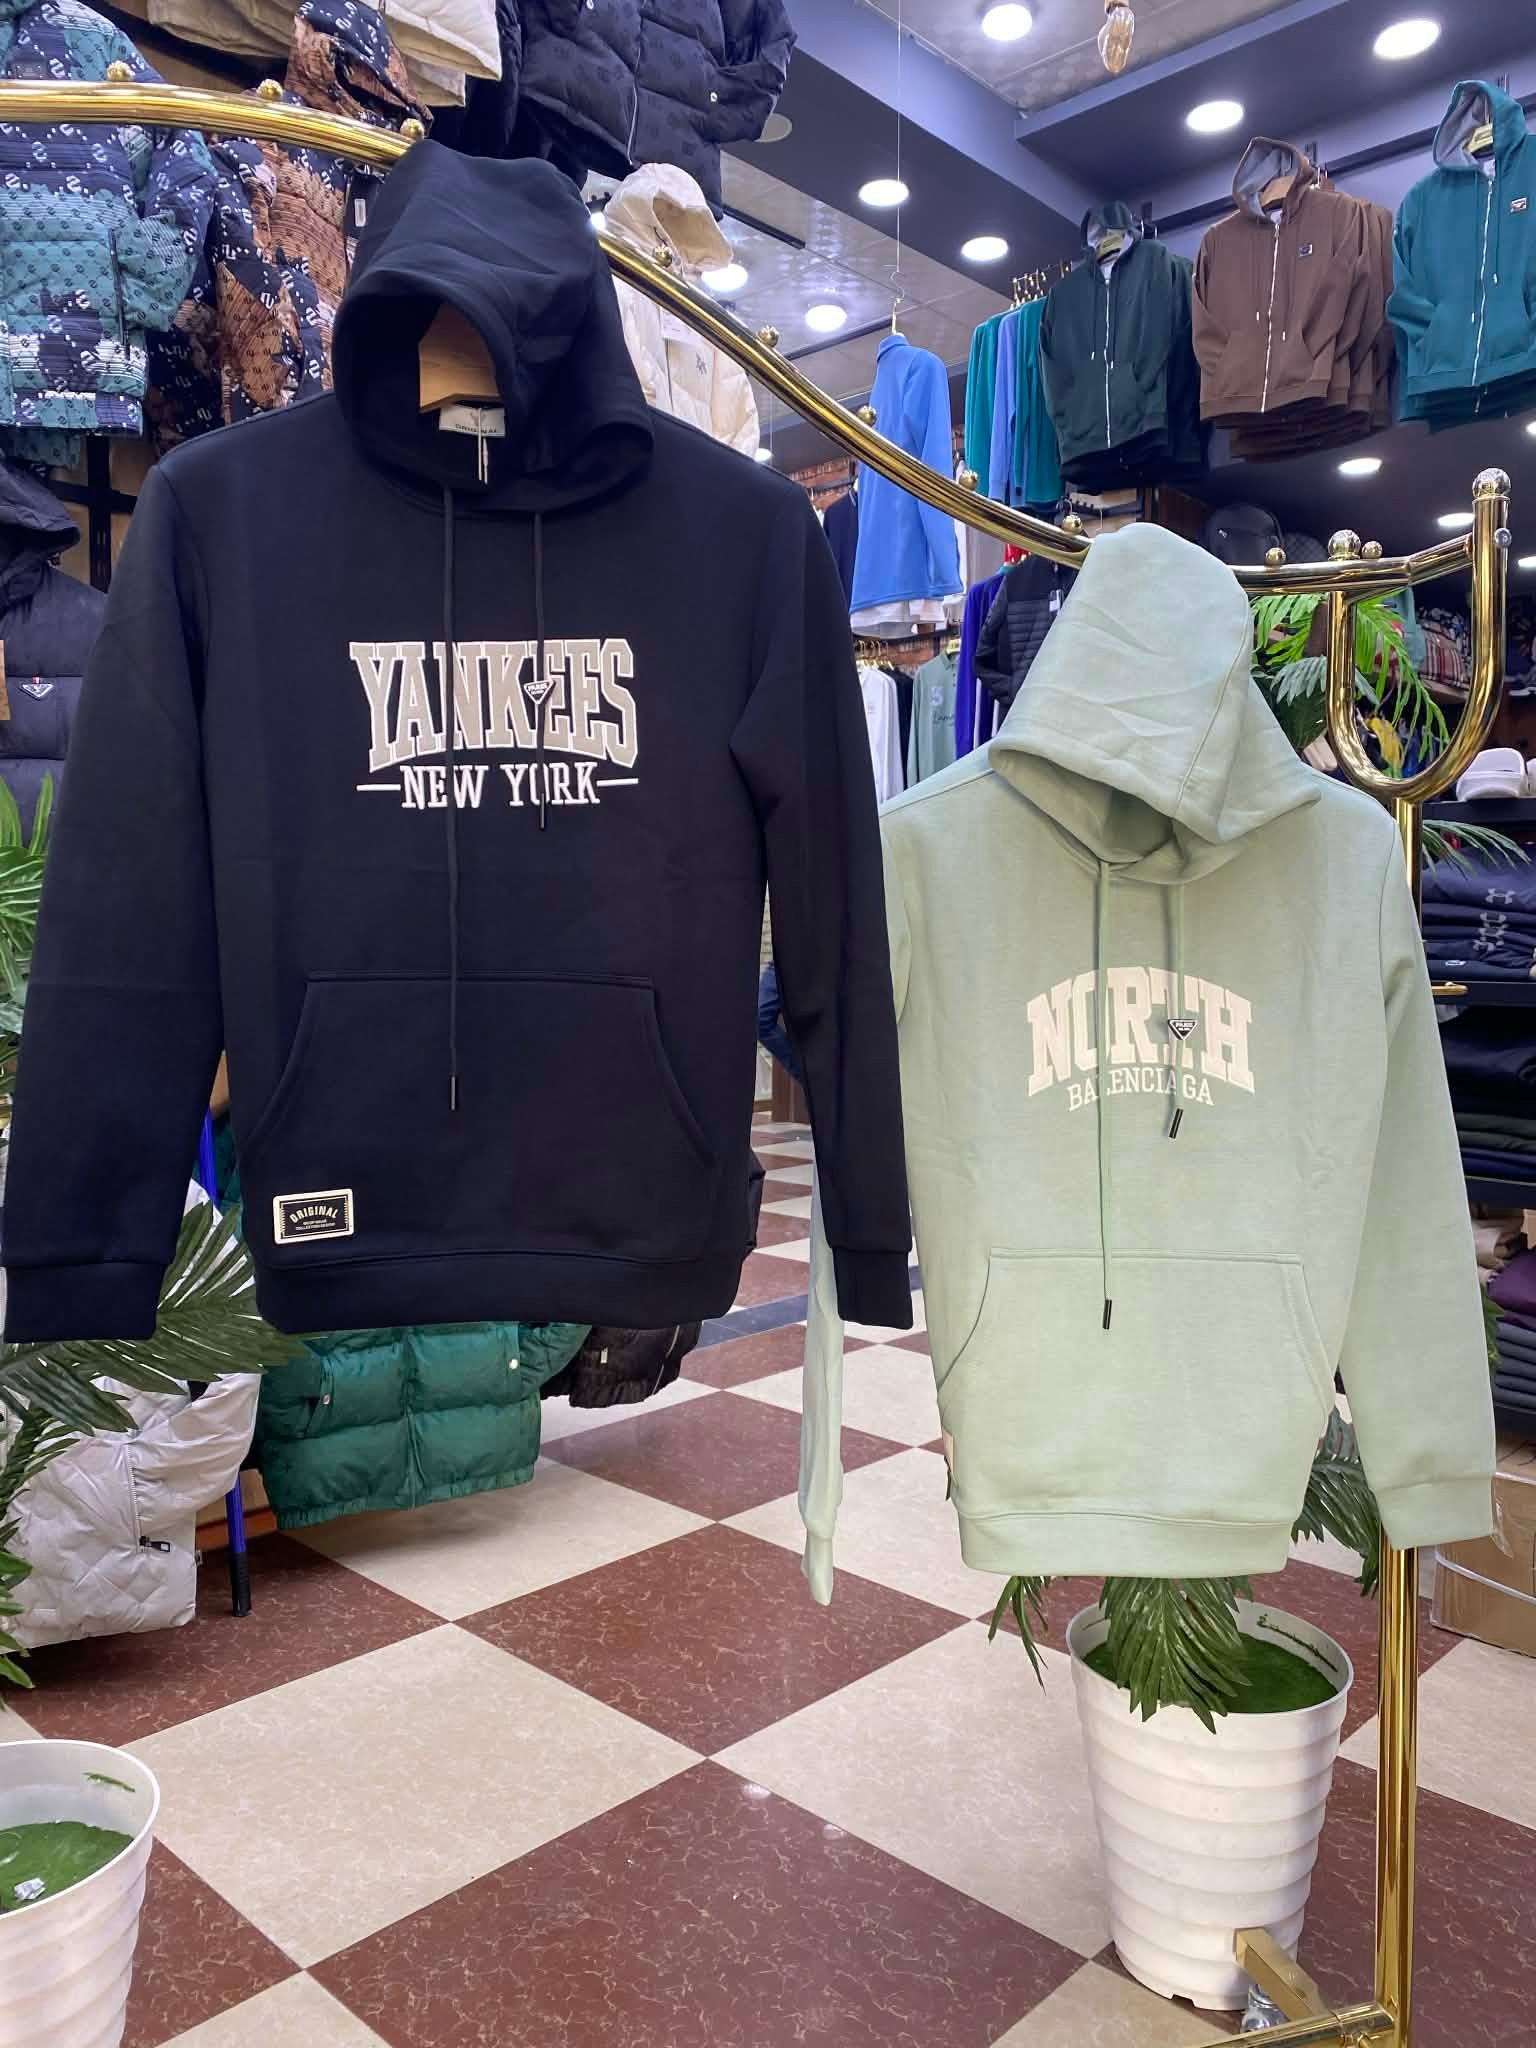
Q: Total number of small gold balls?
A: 10